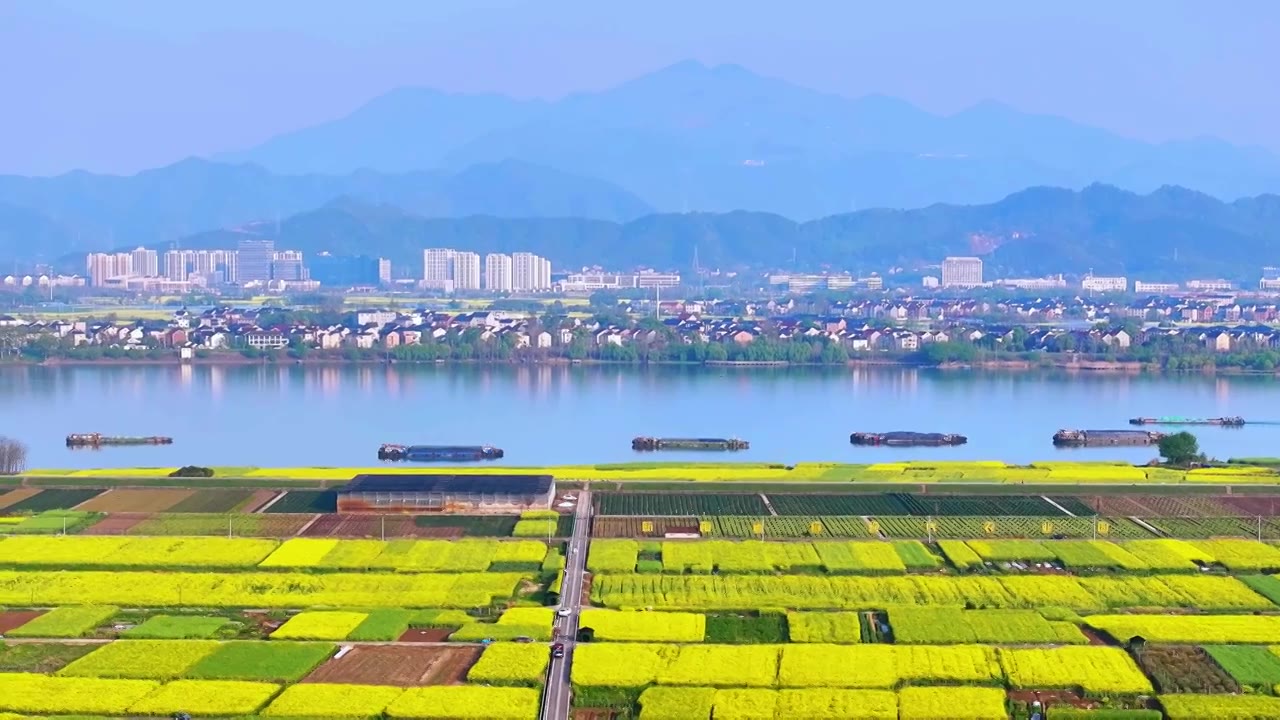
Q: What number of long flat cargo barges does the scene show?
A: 6